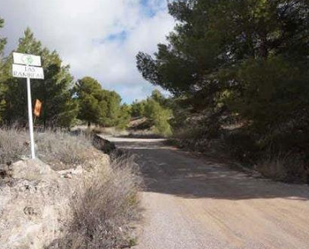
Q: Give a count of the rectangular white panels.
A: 2